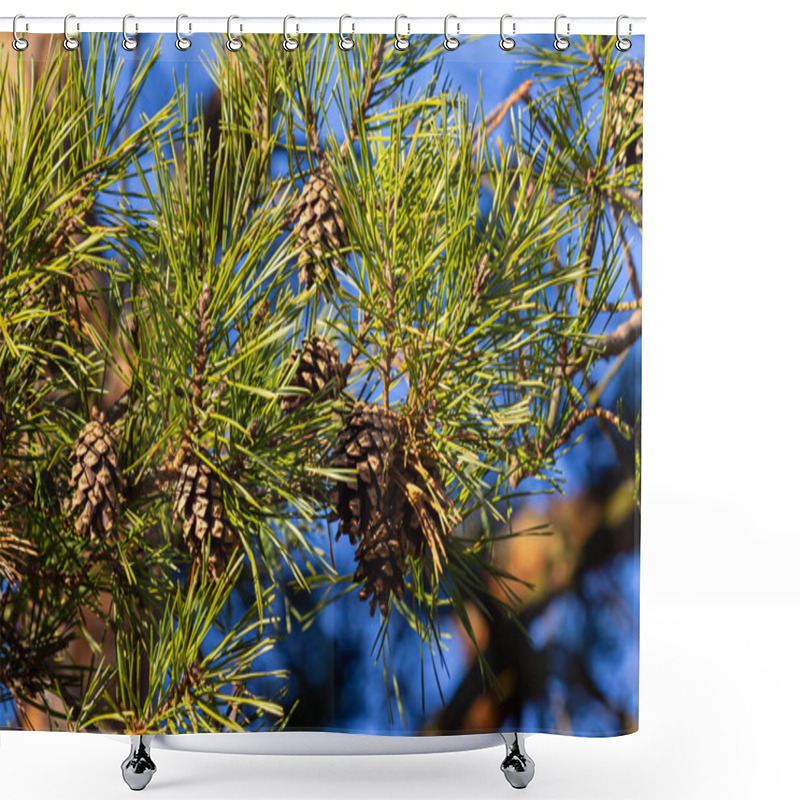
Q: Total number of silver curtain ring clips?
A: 12